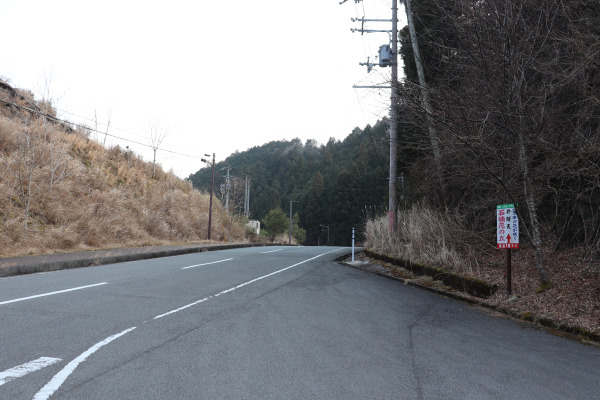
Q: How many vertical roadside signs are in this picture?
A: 1